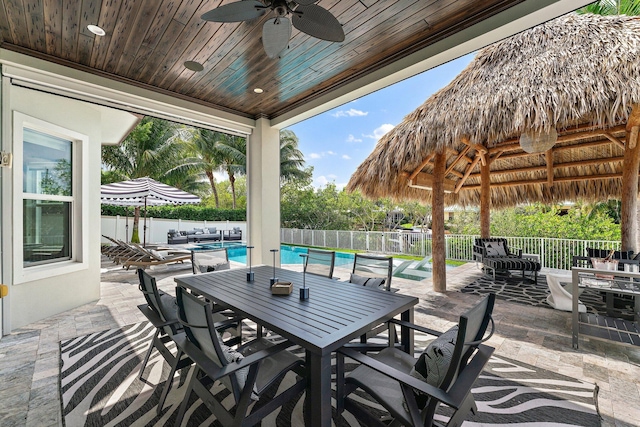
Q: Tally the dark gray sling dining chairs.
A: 6